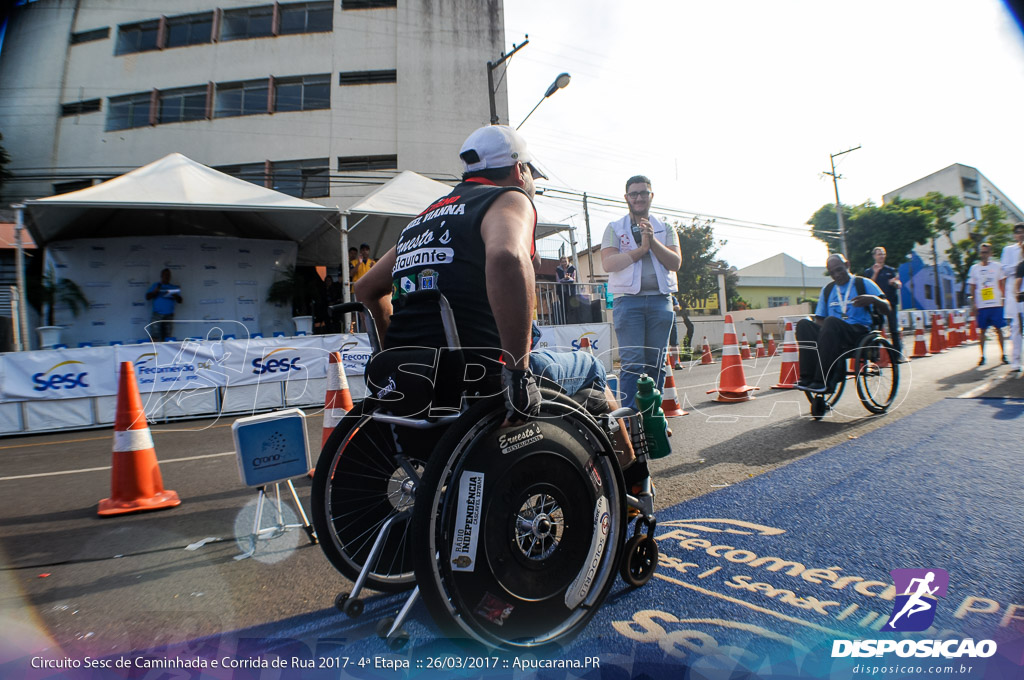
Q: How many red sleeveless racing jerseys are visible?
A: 0